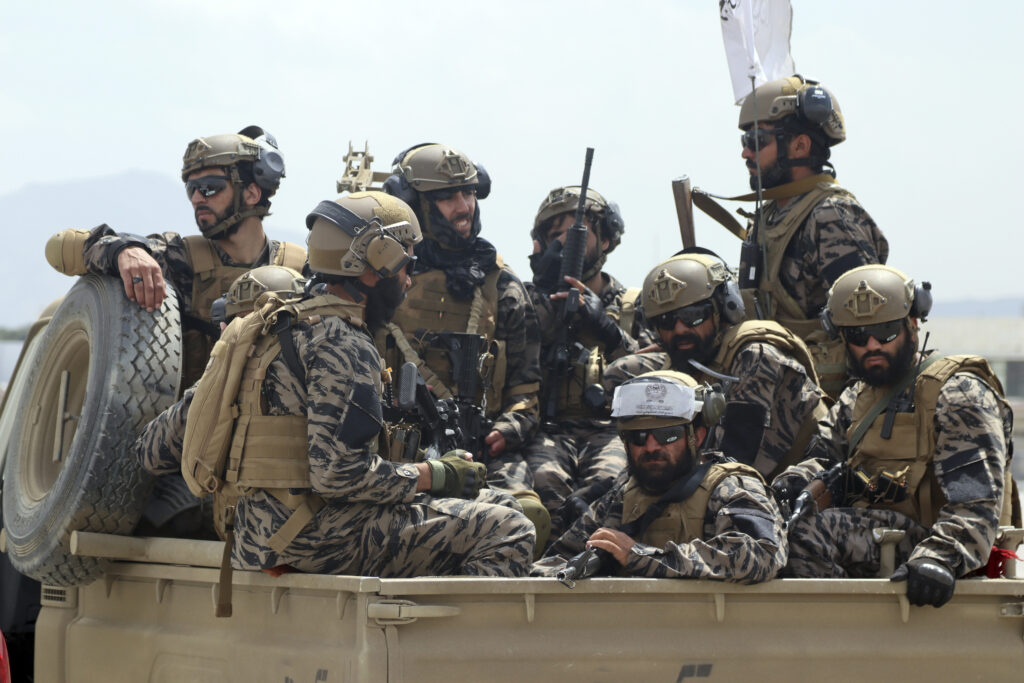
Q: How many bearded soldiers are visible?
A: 8